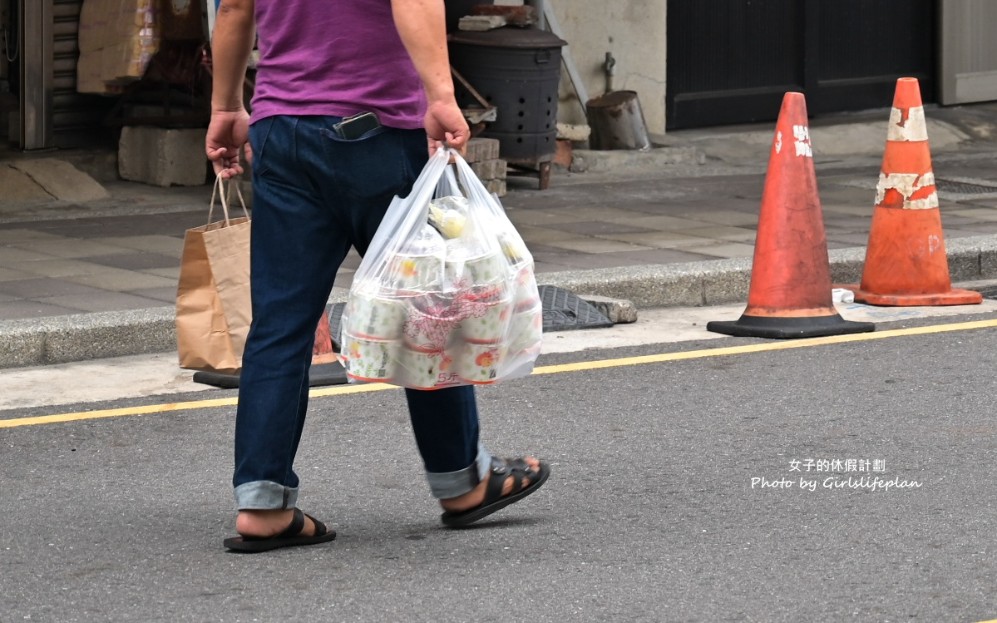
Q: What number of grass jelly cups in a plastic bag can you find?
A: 10